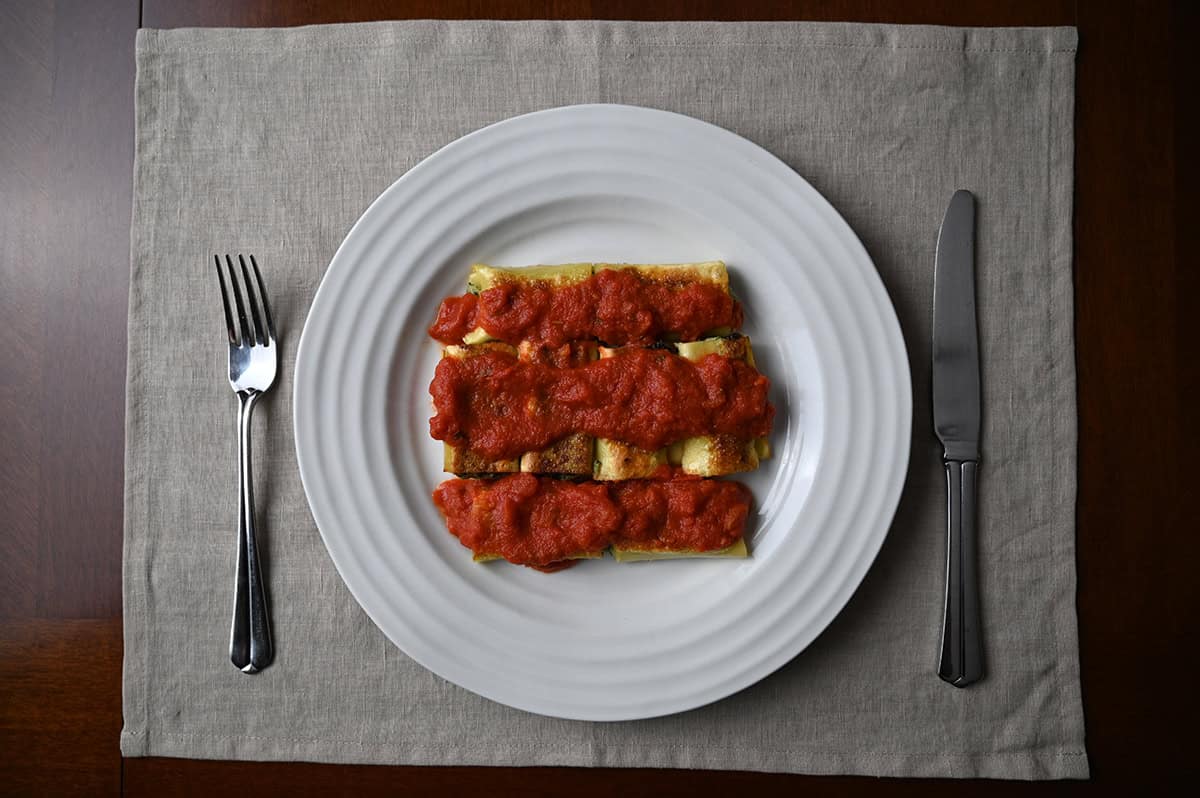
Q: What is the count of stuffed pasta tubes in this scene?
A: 8